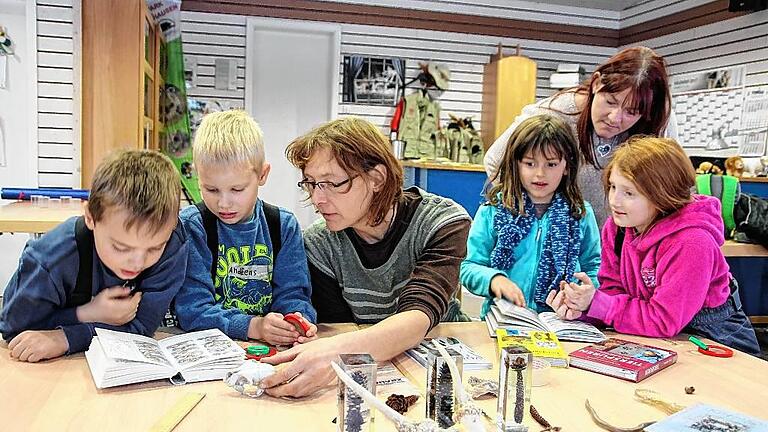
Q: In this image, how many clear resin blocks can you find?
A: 3